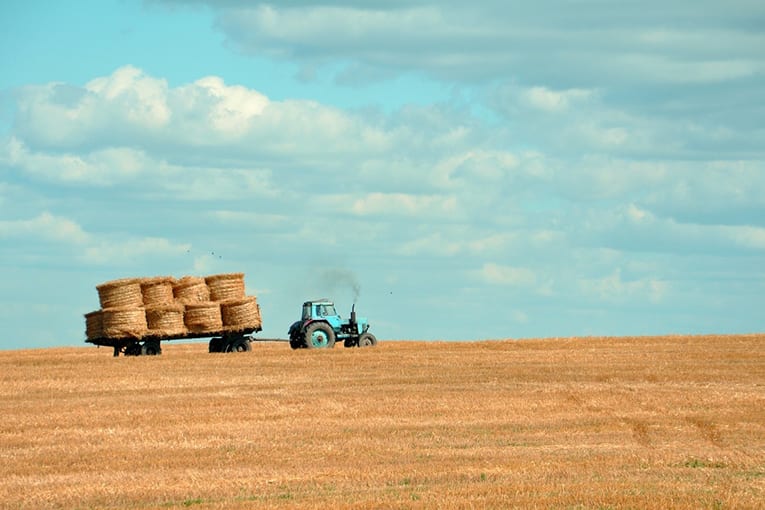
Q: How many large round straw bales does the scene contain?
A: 9